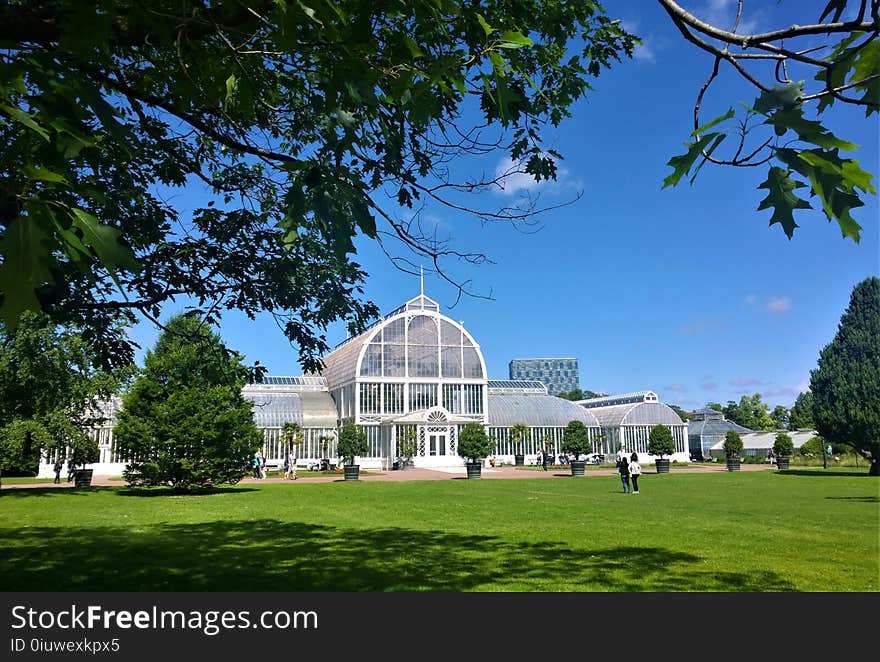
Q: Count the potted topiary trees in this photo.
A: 7